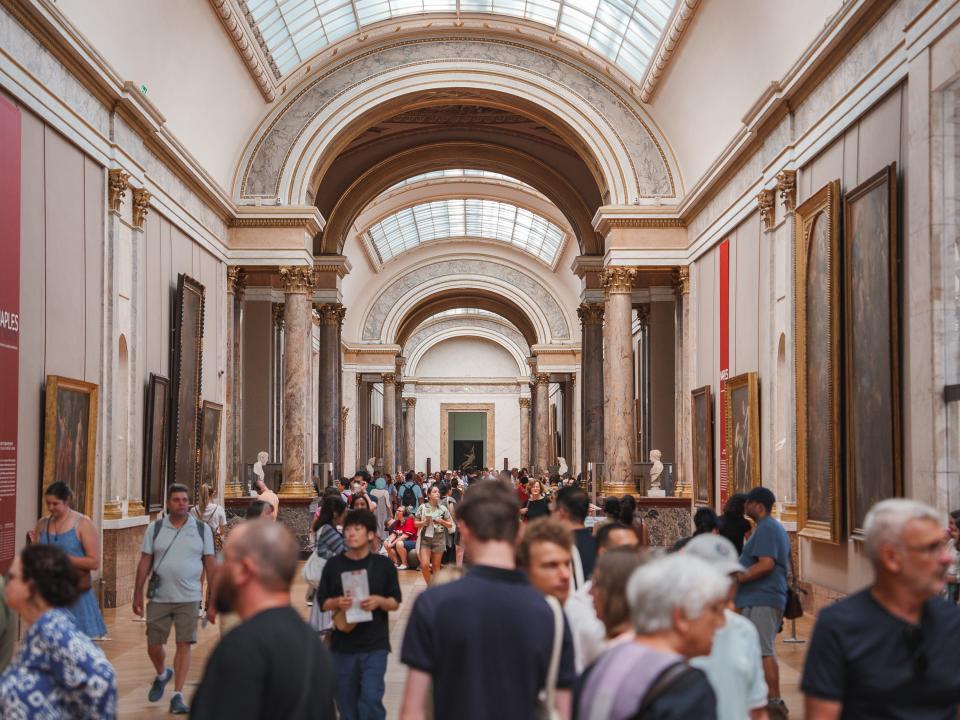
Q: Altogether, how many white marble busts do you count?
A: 4